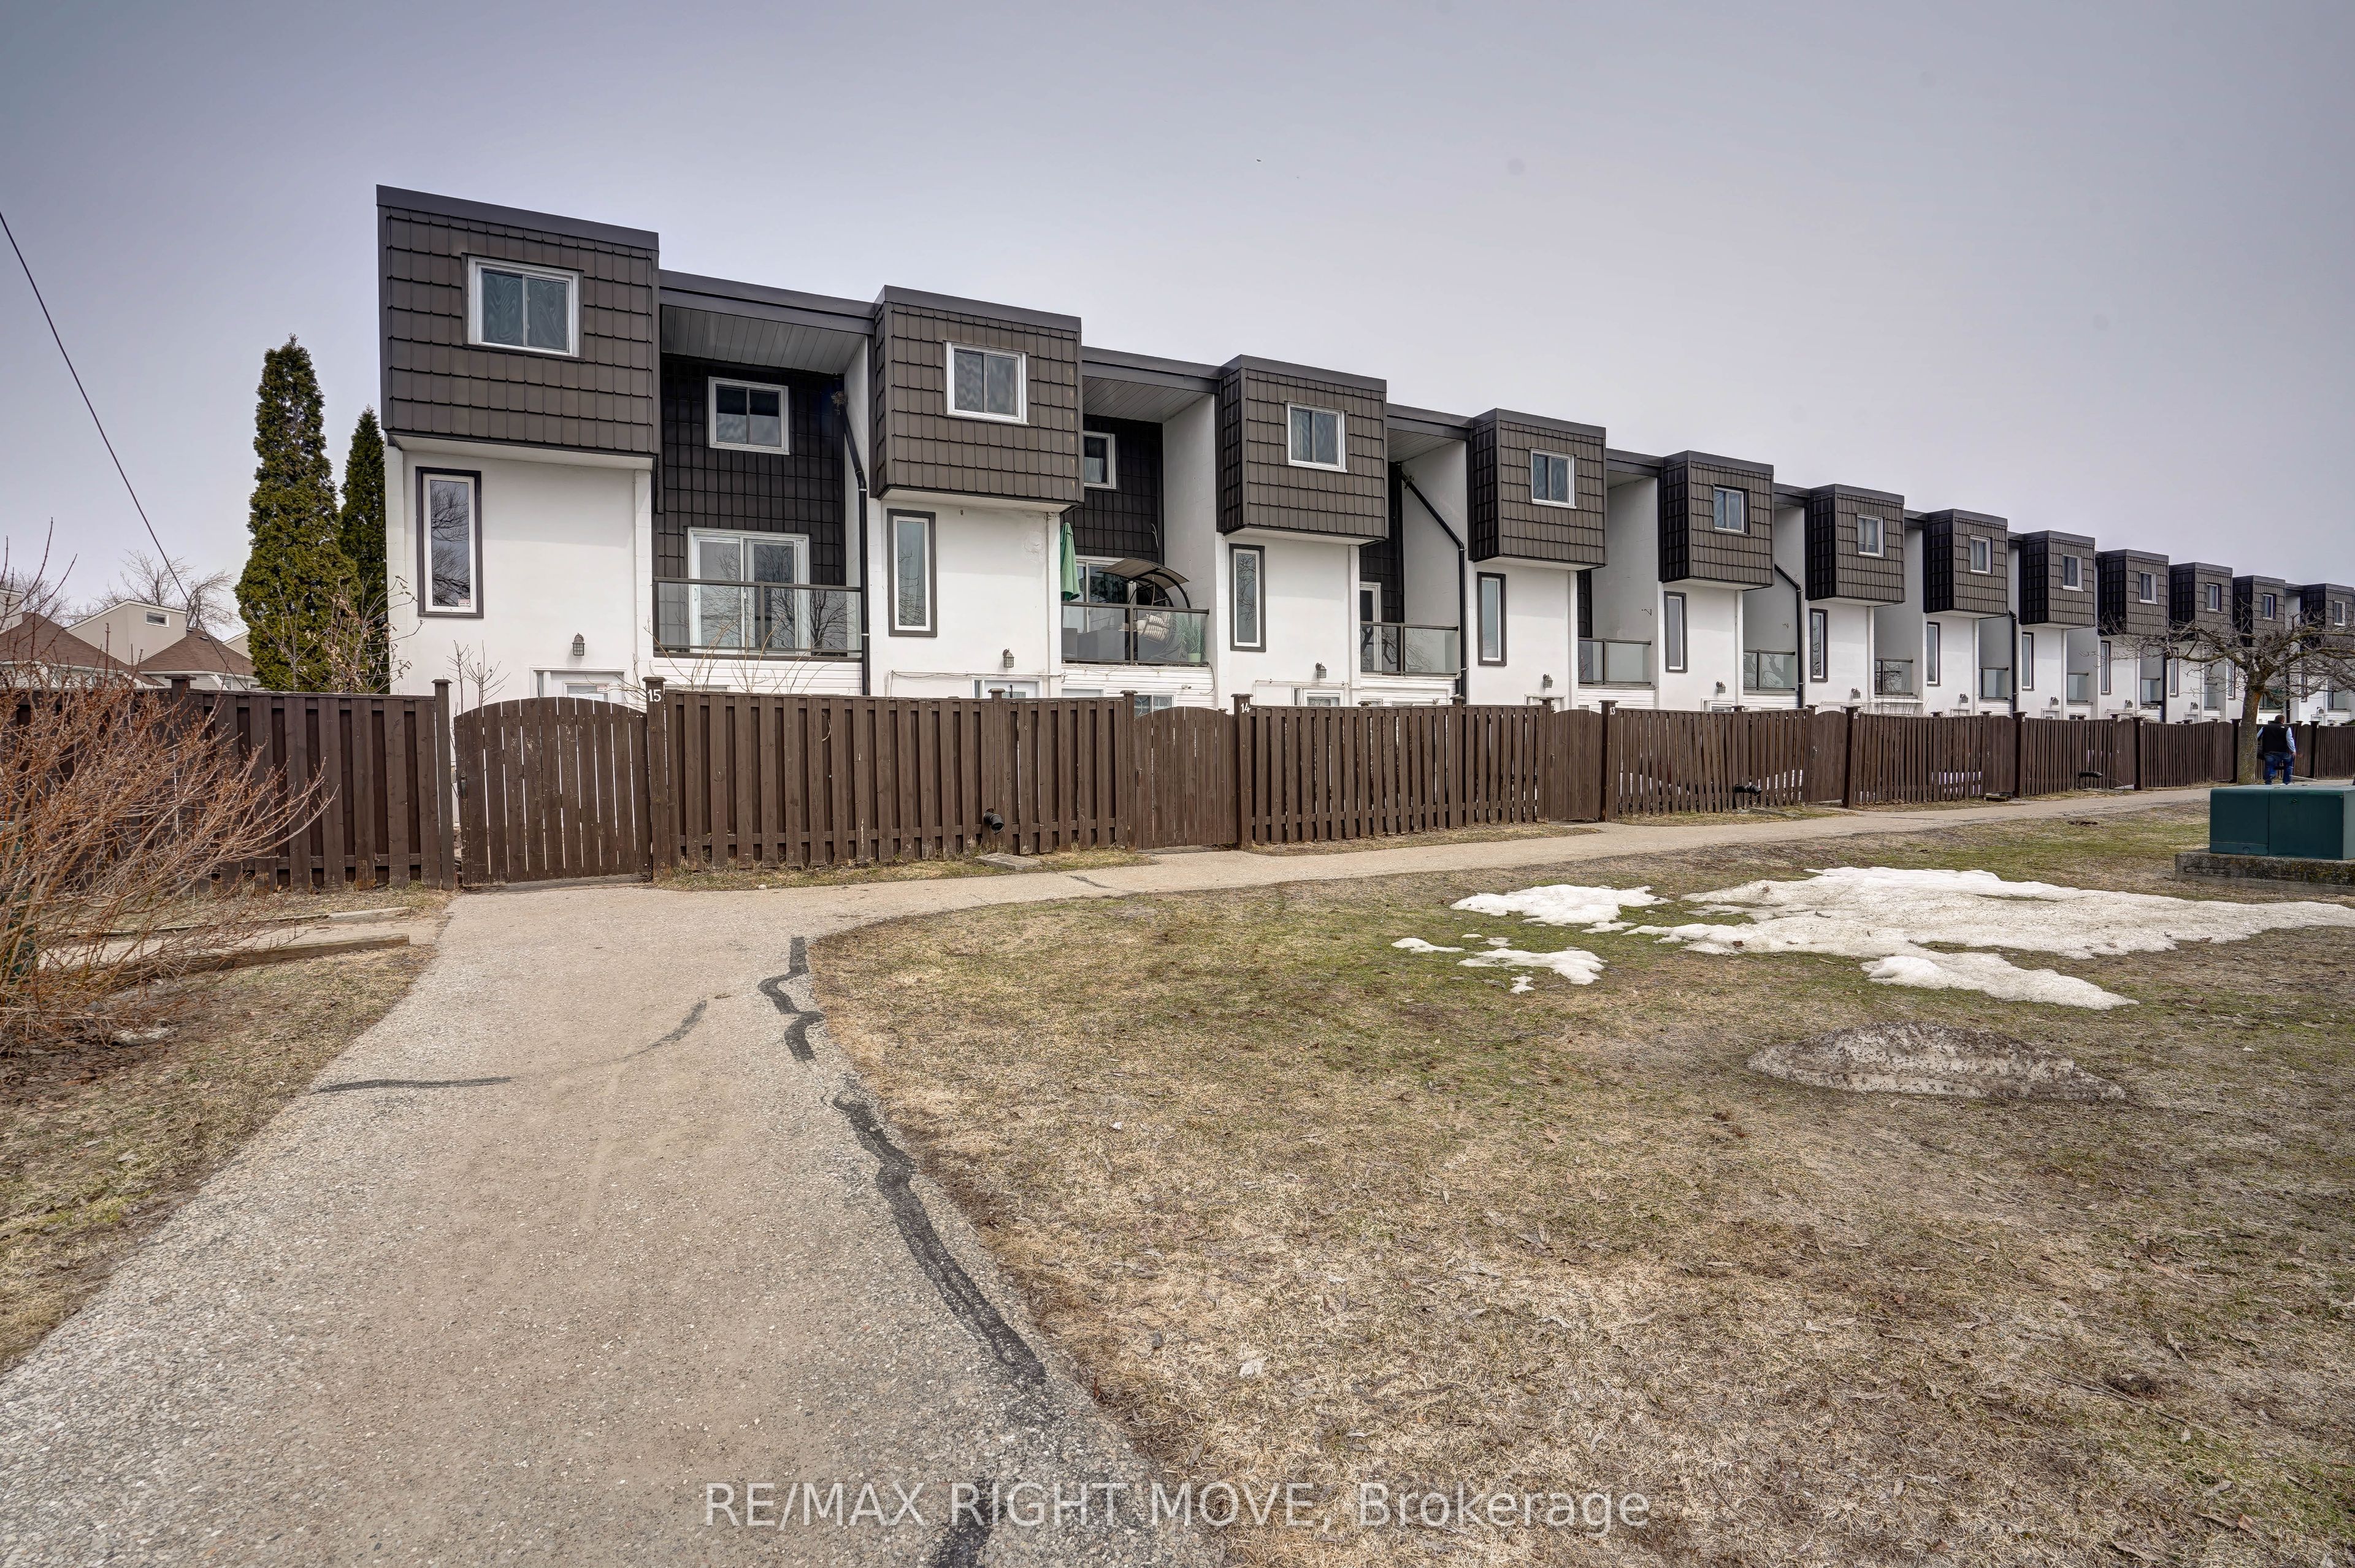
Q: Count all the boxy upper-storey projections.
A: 12